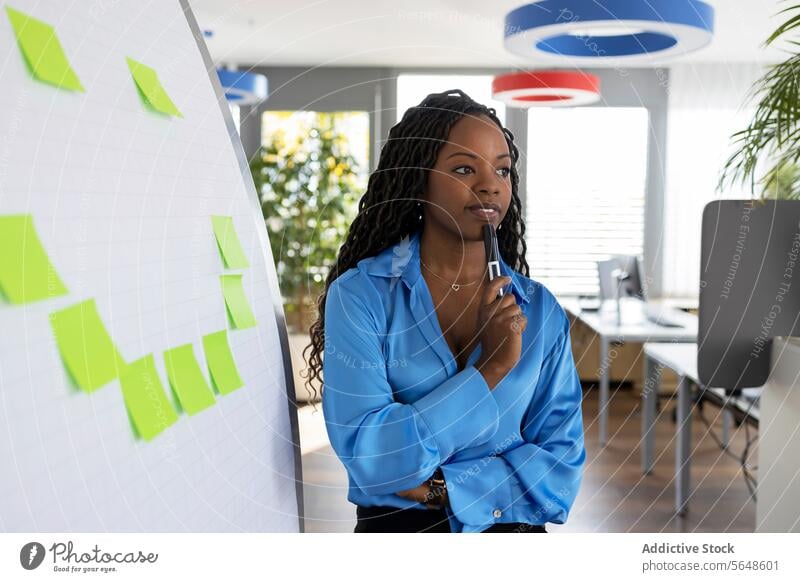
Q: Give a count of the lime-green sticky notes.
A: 9